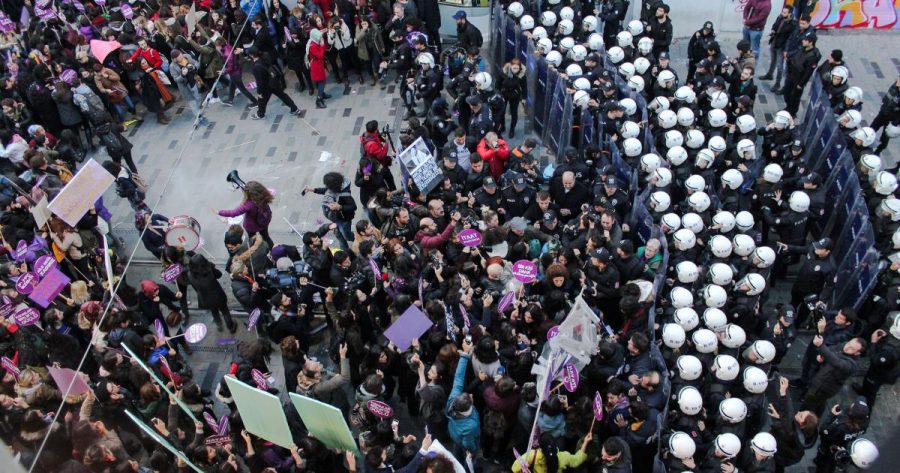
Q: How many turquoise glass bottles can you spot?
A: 0